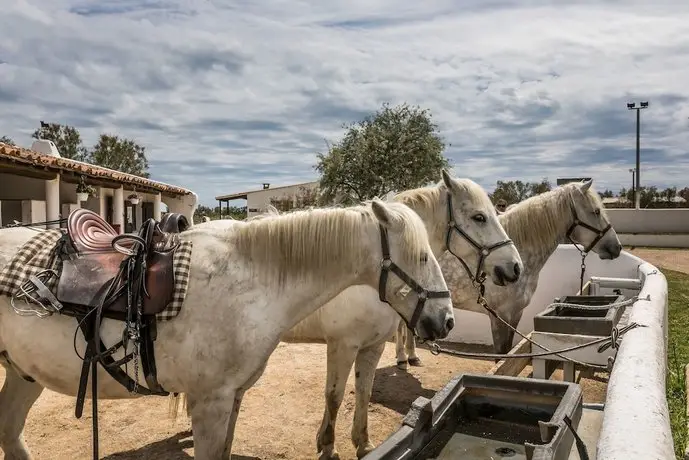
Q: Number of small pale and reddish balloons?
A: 0